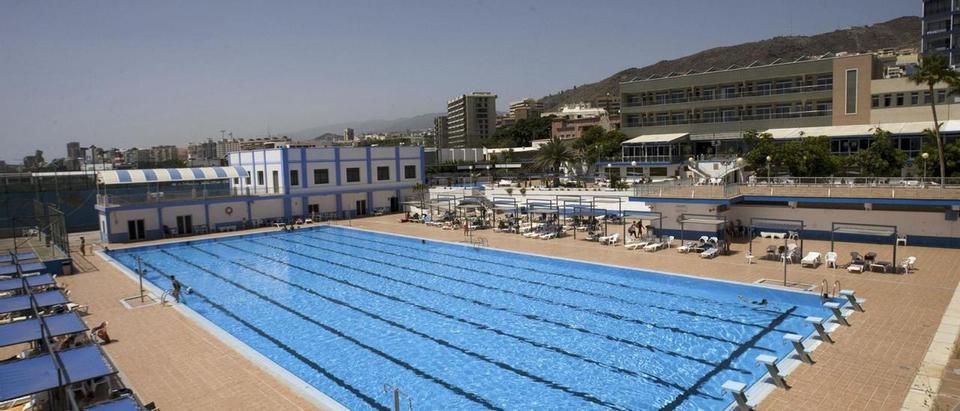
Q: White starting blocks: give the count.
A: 6